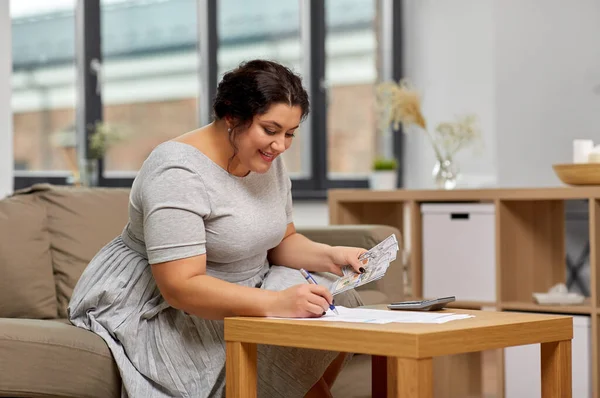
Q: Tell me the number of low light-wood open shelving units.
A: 1